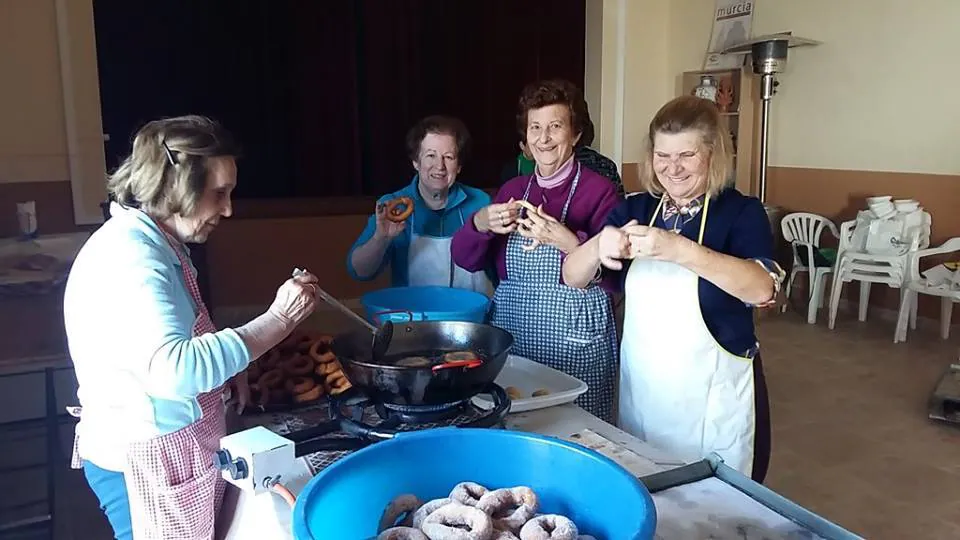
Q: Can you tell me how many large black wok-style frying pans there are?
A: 1